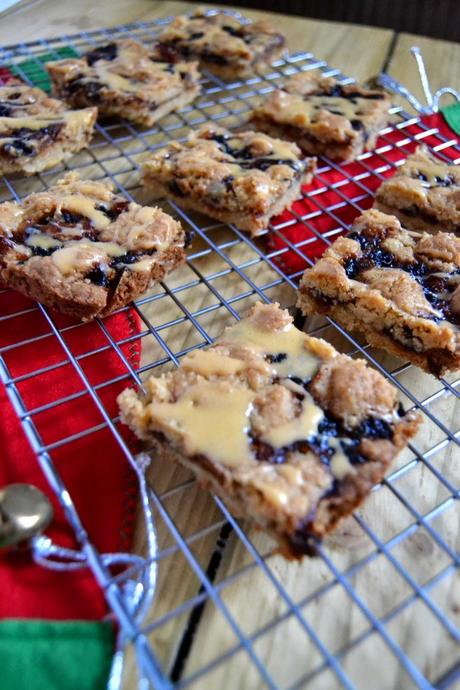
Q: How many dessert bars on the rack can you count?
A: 9